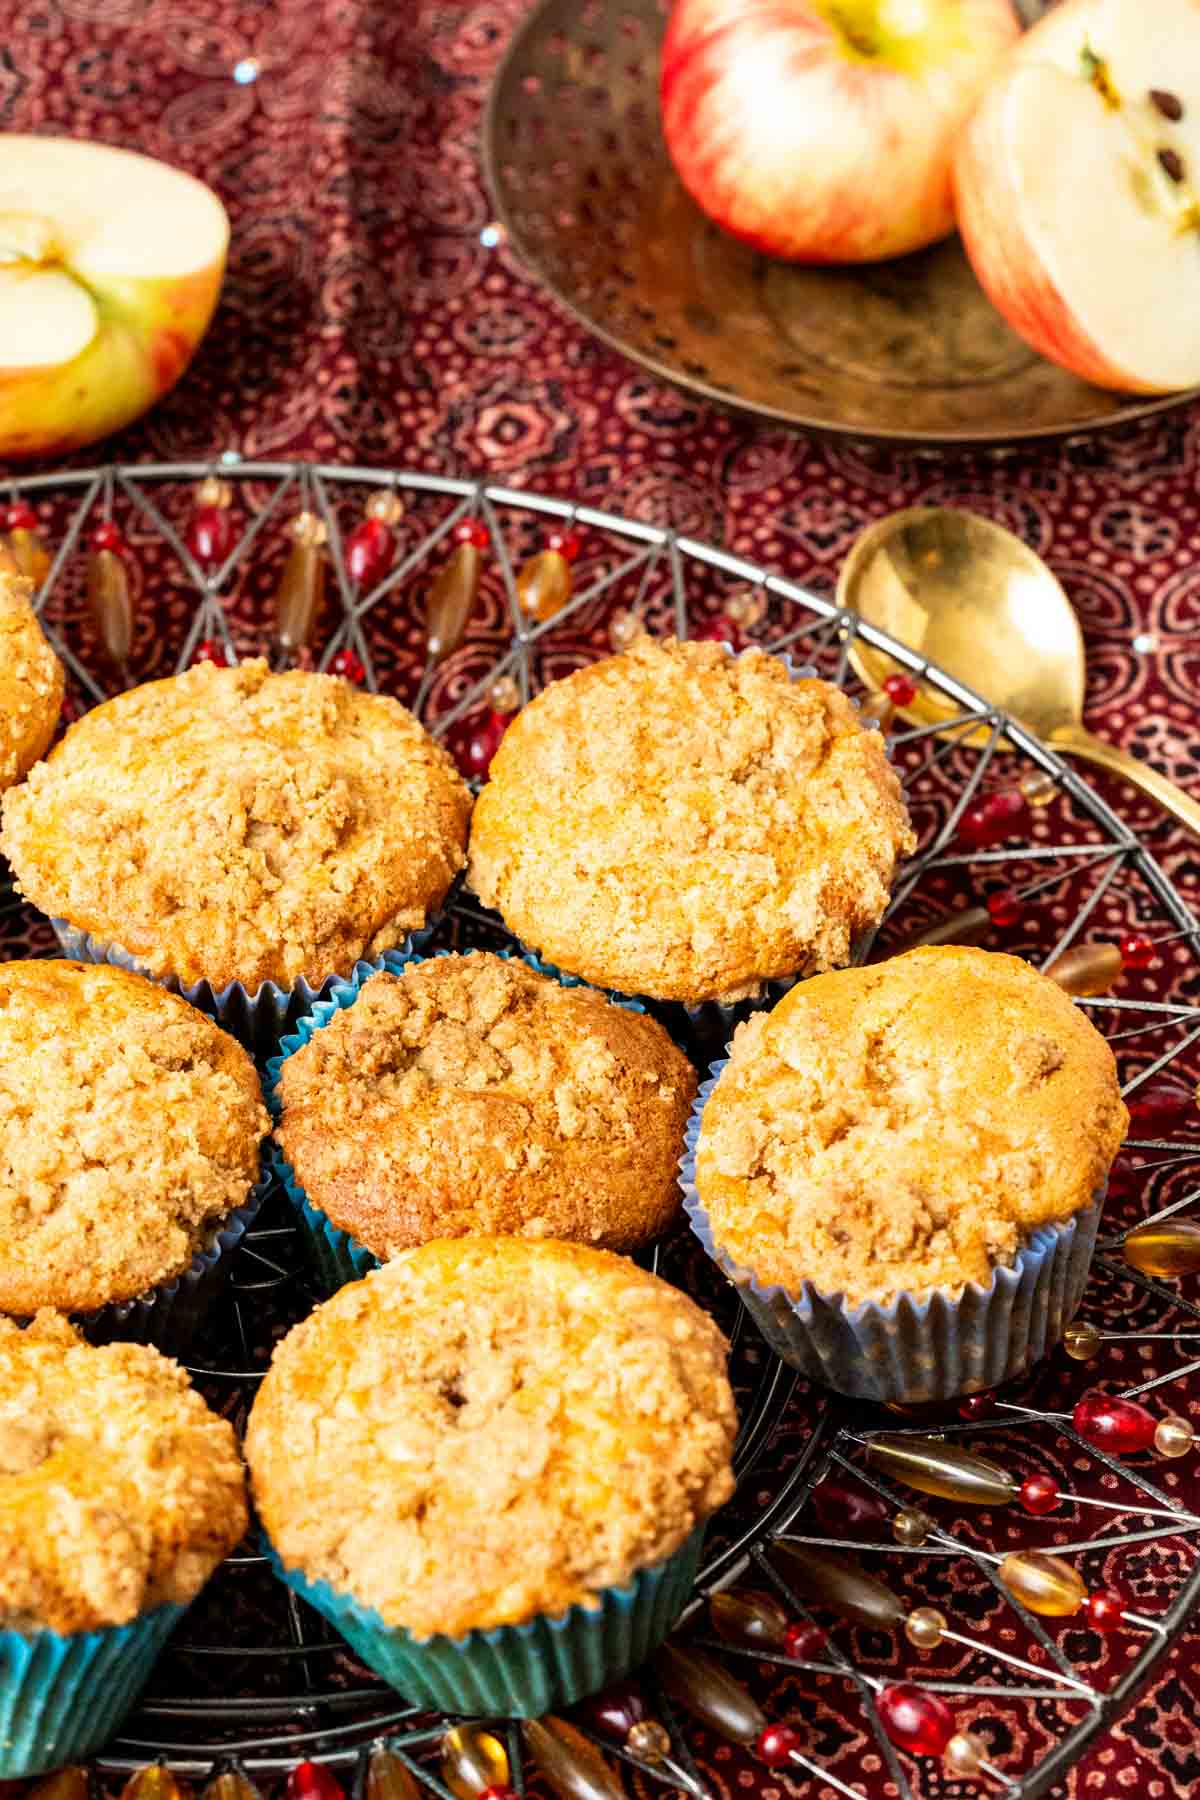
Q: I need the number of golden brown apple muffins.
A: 8